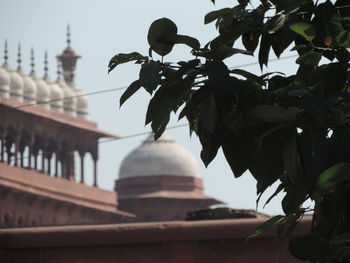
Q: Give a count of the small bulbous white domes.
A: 7